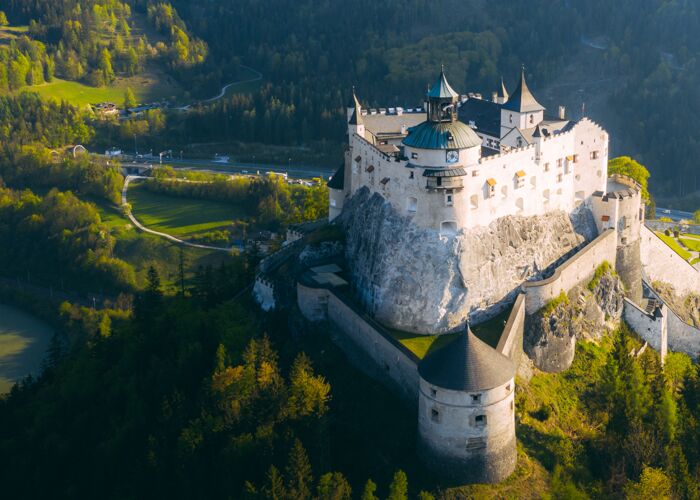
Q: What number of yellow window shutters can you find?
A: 3